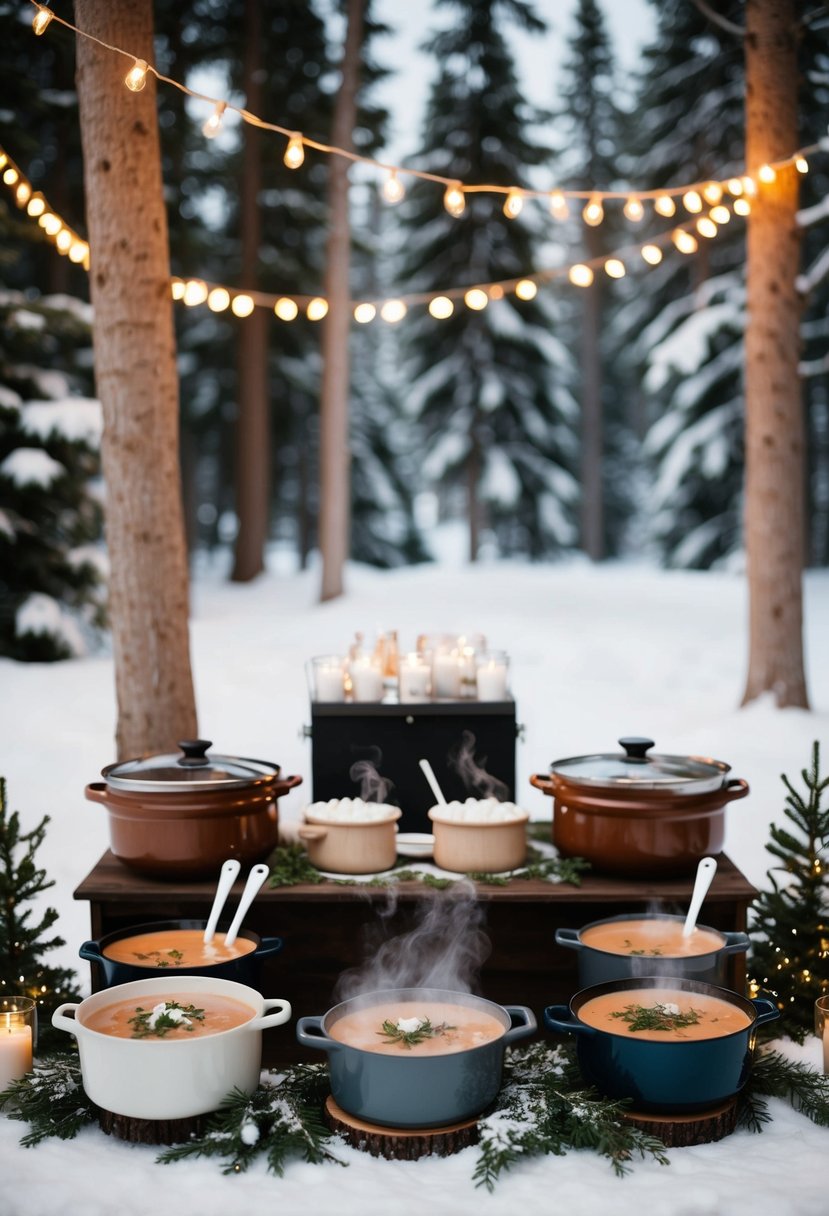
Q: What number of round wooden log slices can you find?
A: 3